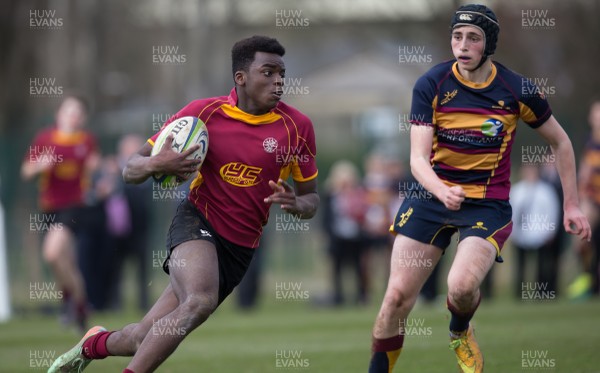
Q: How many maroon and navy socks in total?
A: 2